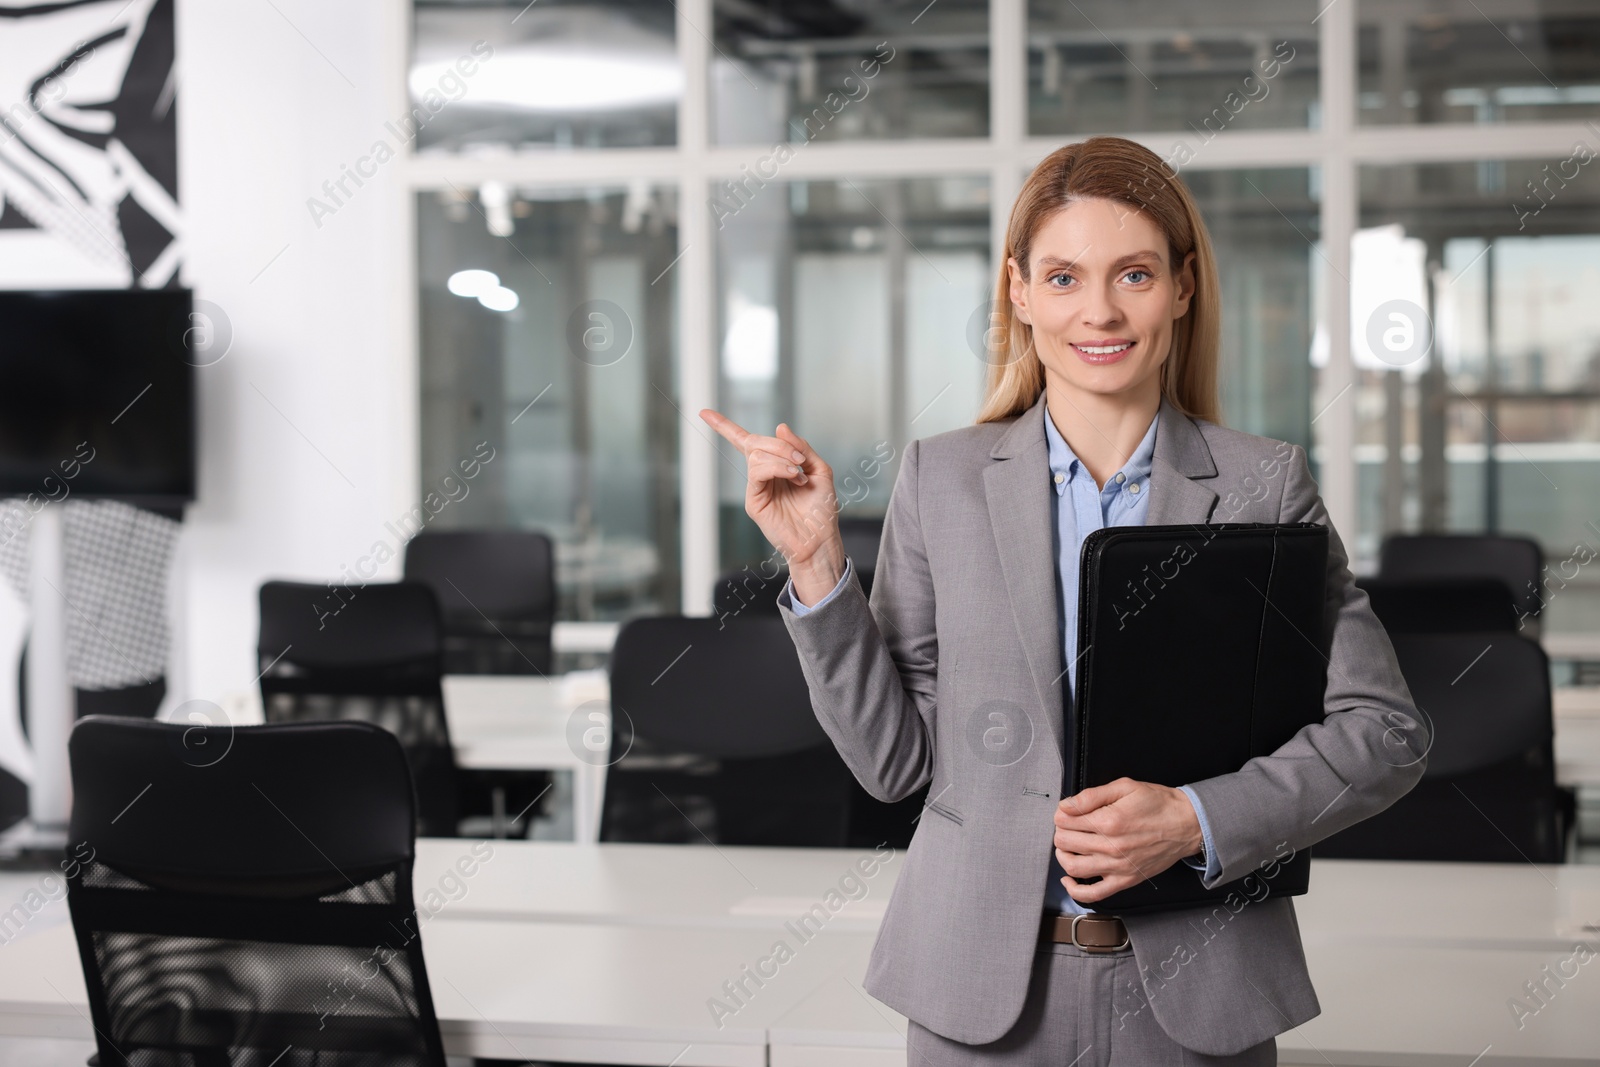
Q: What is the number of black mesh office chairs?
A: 9